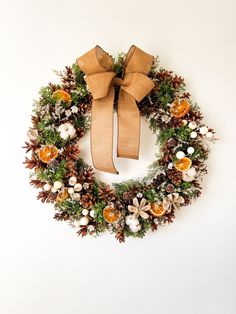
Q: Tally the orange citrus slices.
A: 7